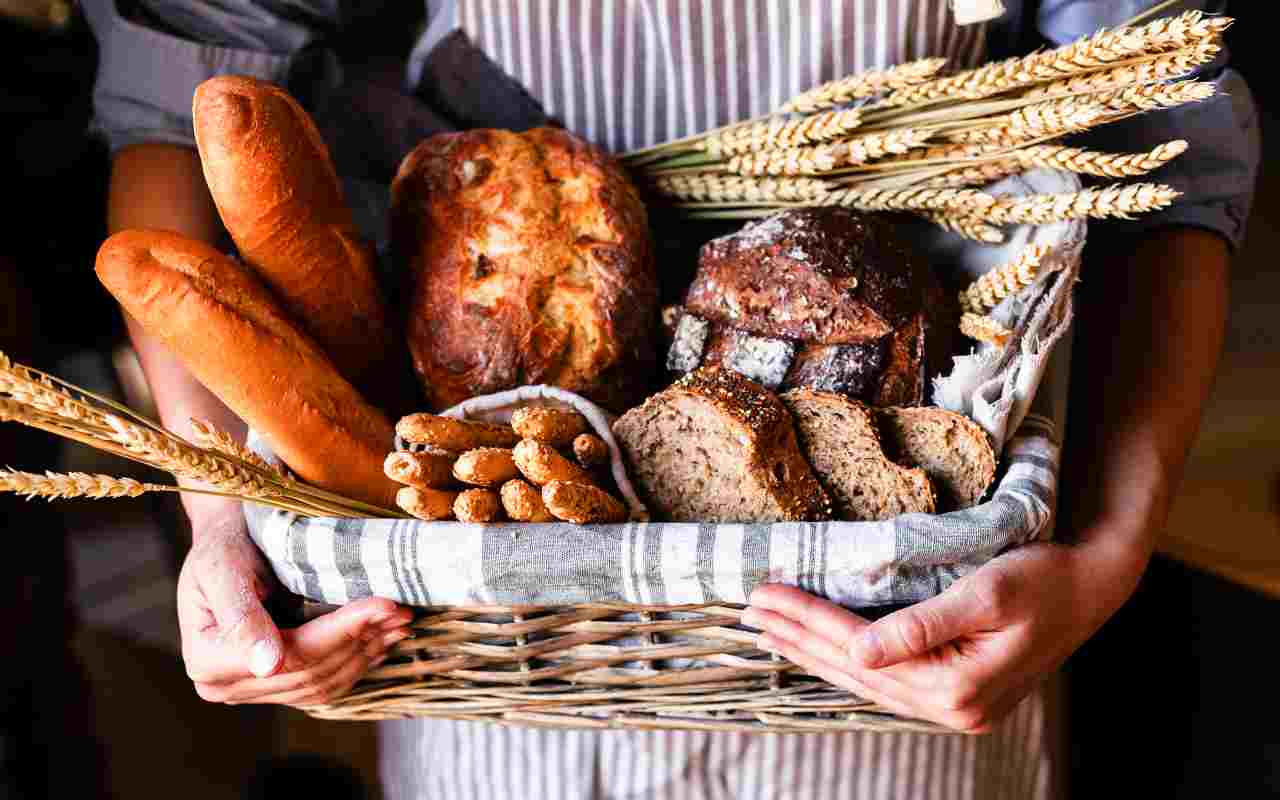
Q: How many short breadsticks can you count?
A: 10